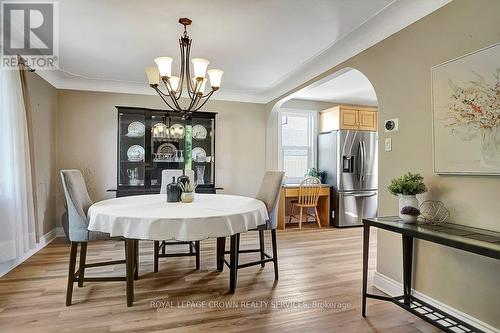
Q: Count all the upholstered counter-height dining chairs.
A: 3